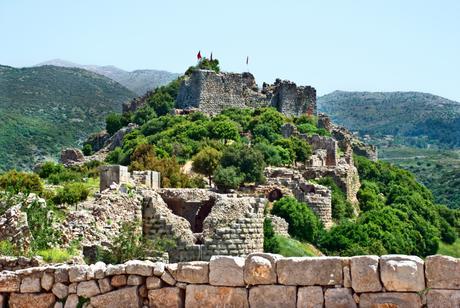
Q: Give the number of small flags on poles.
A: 3